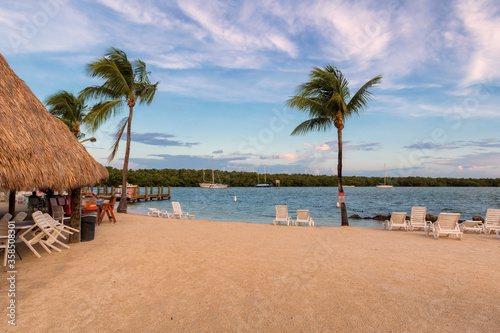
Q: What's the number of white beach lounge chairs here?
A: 9